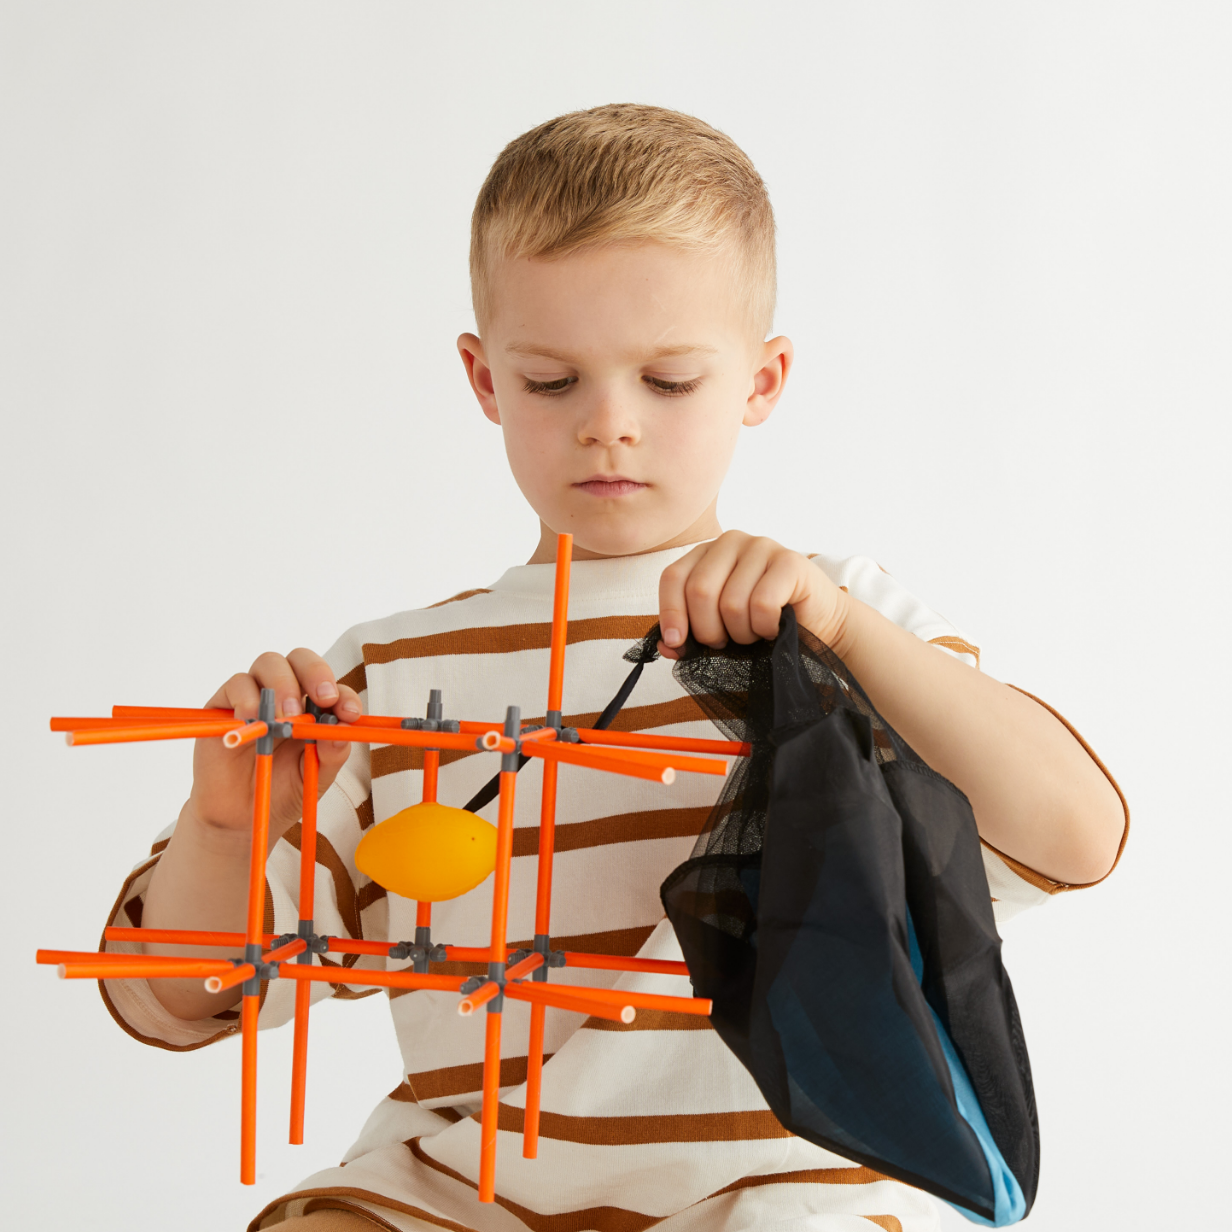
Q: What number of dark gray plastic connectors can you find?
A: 10